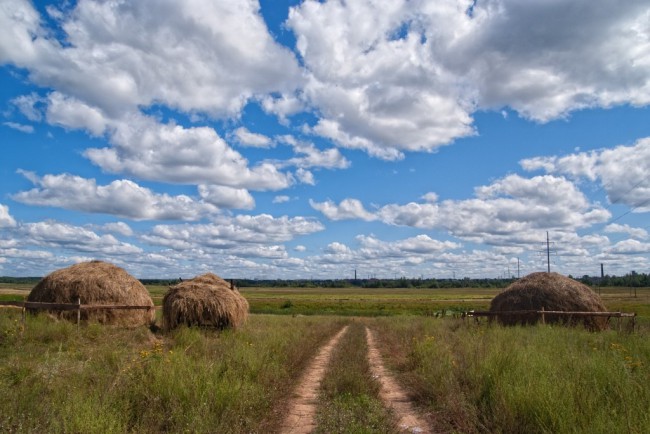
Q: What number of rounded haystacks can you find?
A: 3